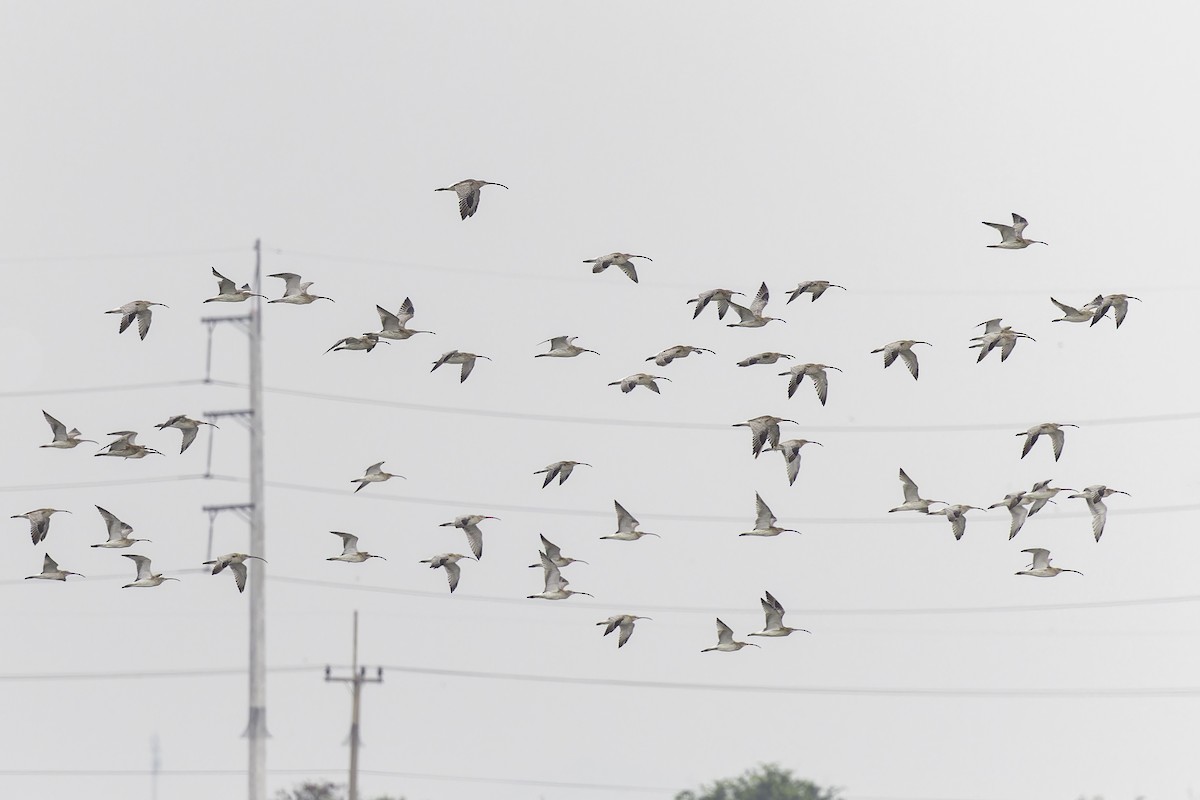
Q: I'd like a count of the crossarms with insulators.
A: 4